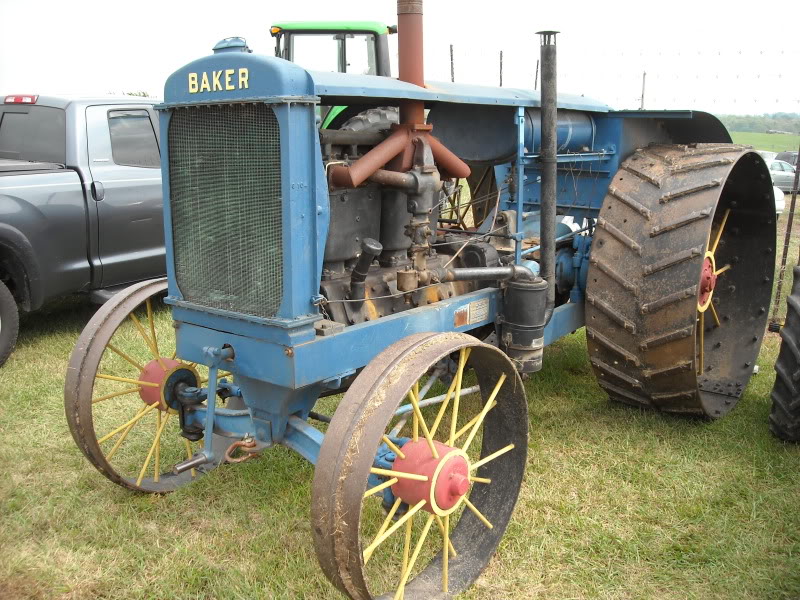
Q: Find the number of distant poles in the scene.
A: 4